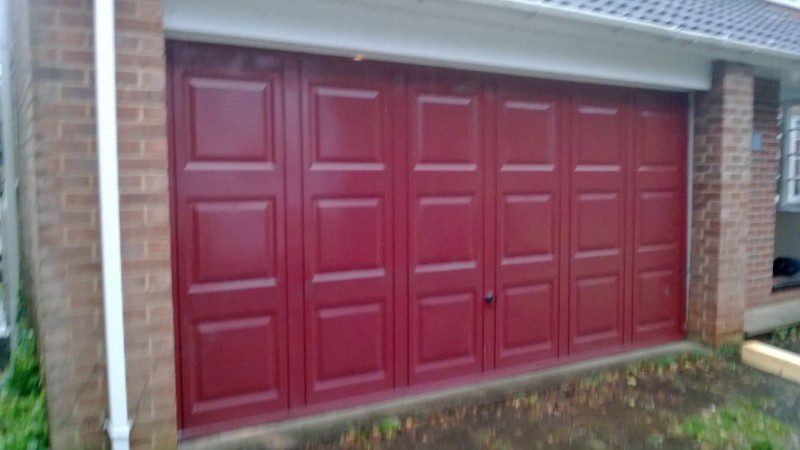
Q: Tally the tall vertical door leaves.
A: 6